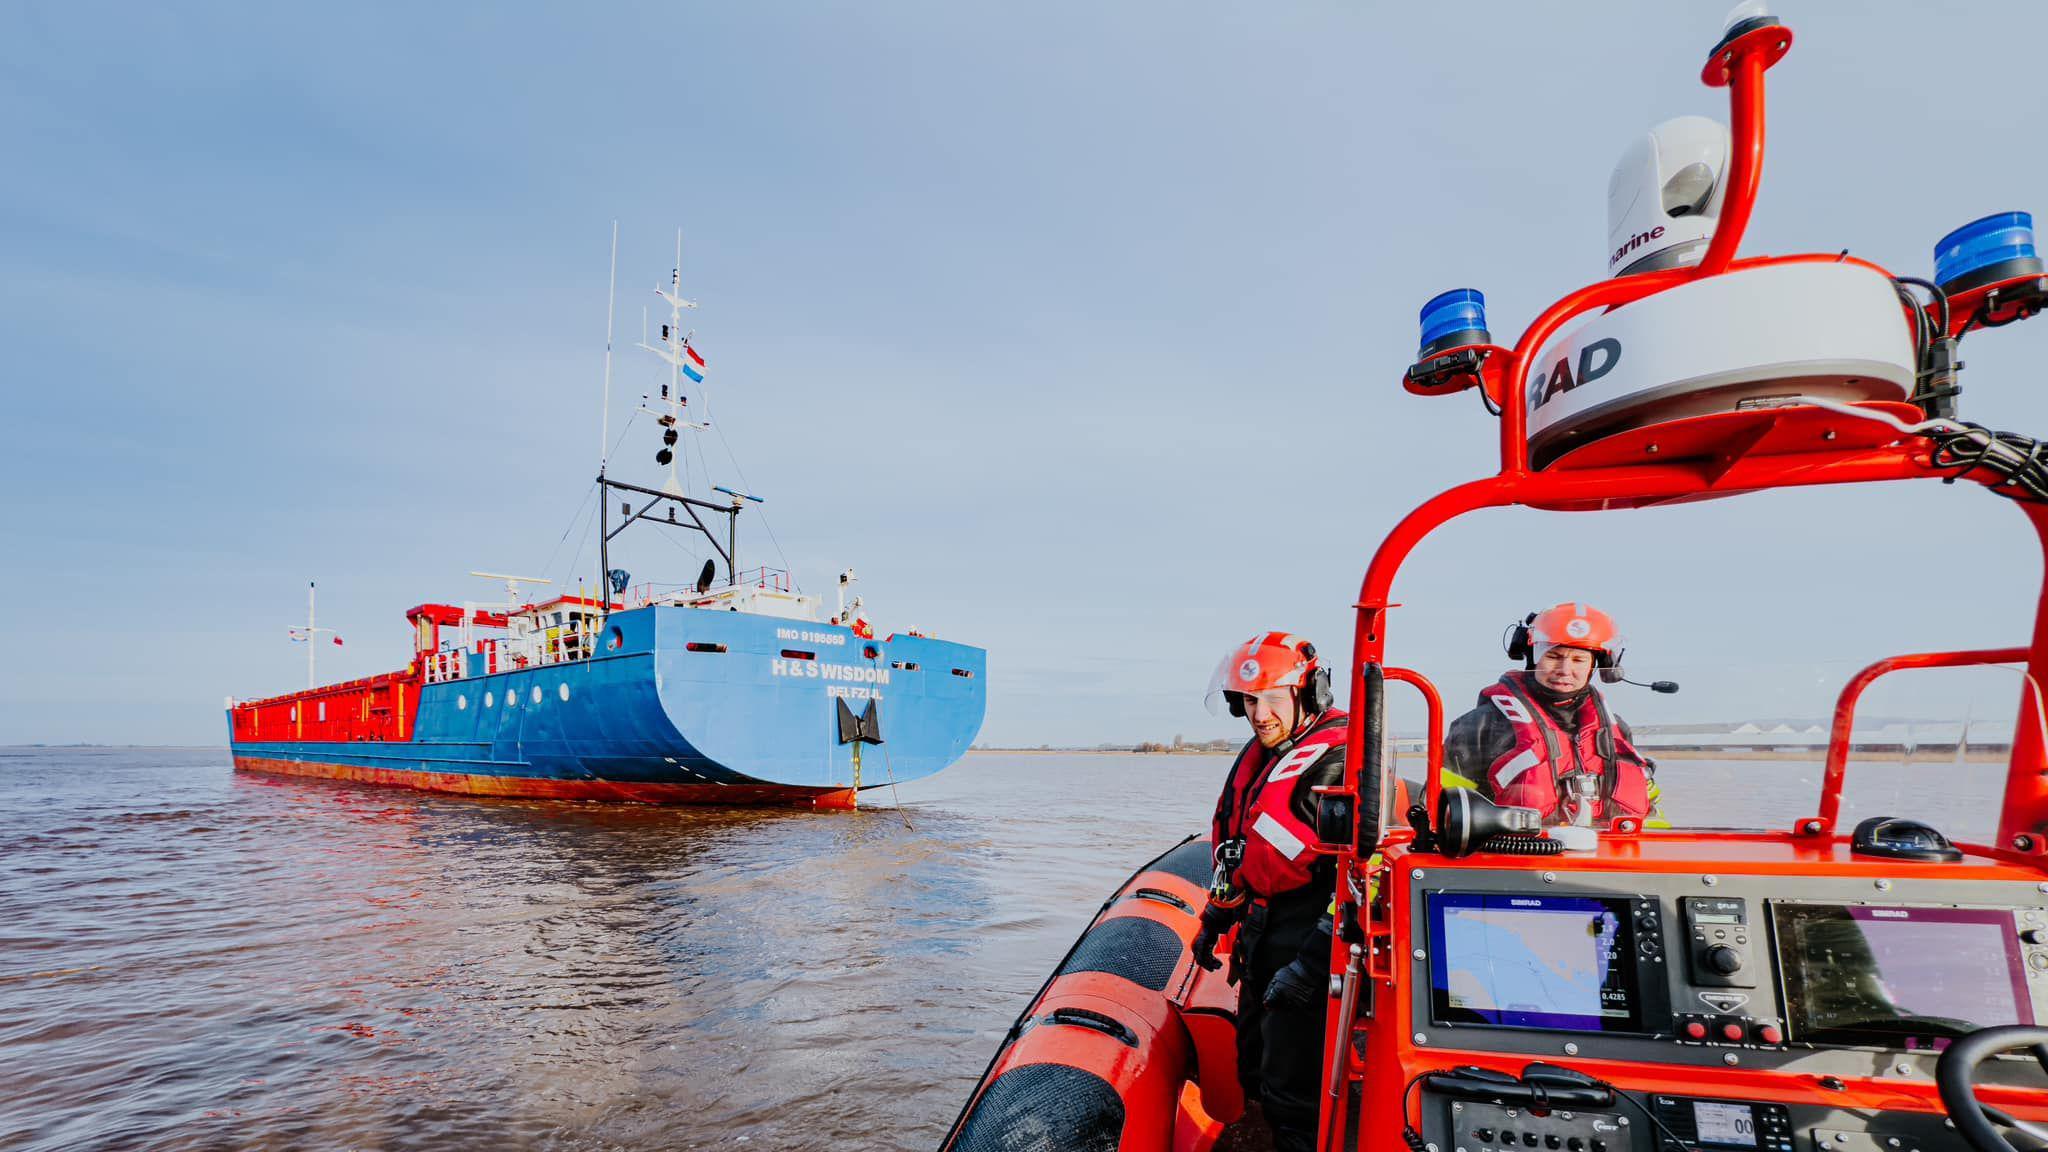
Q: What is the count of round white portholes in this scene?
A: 5